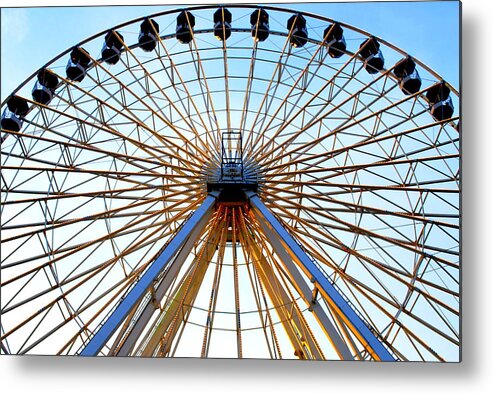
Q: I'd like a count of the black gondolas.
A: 13